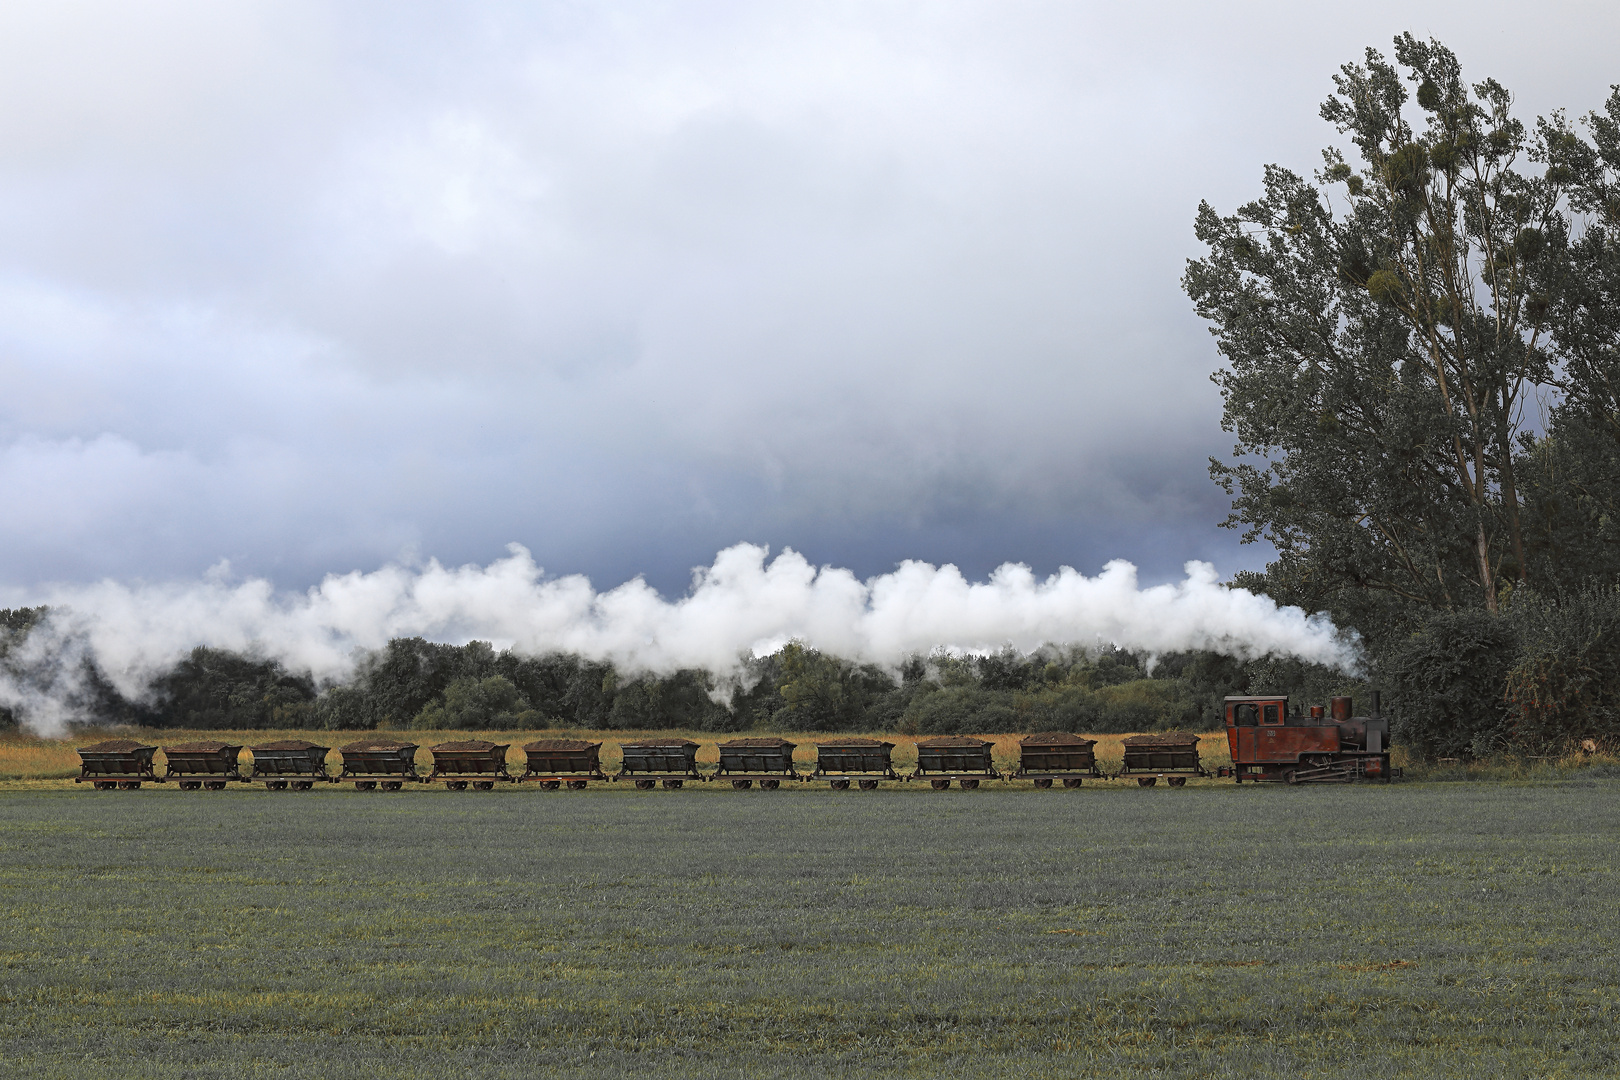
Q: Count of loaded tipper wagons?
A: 12